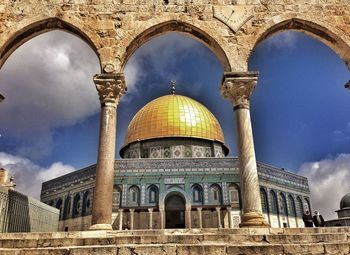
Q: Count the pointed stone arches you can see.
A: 3